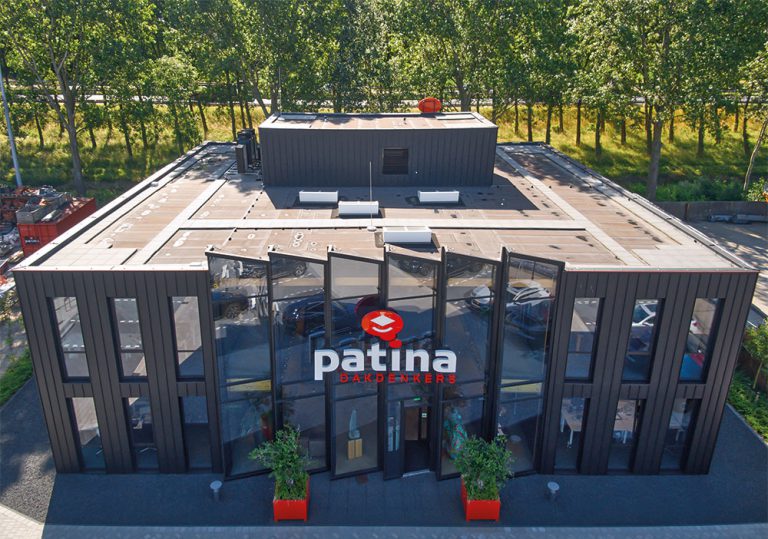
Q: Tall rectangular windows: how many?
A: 12